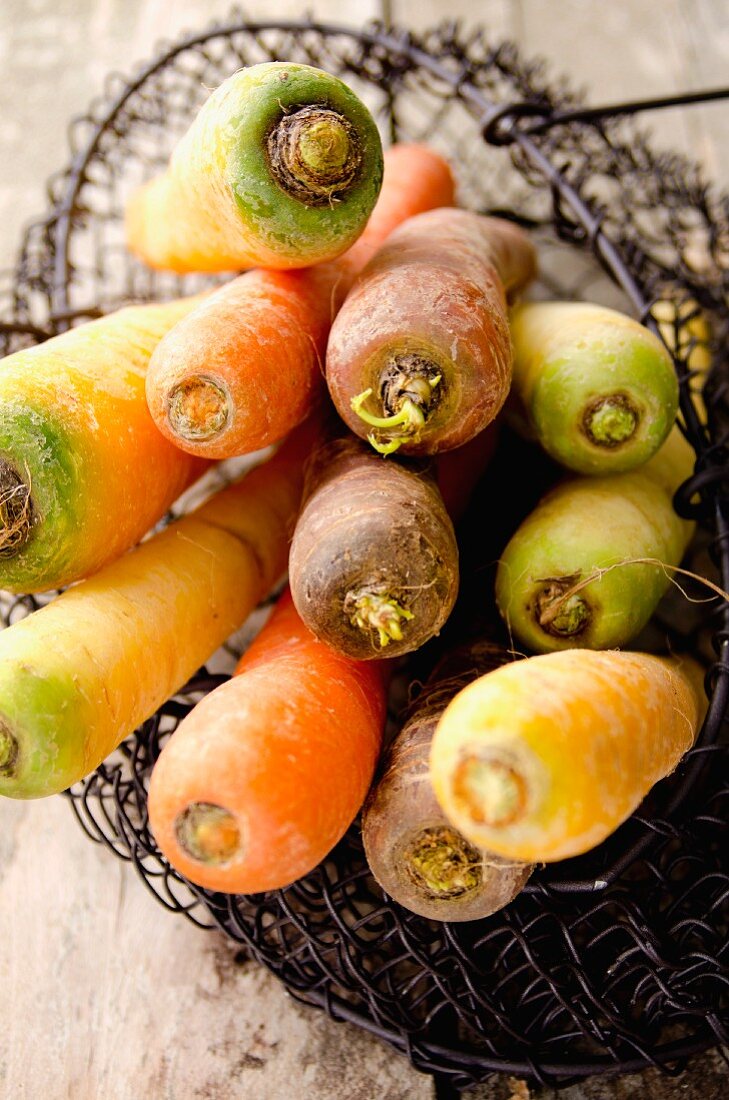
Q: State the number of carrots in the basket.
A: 11